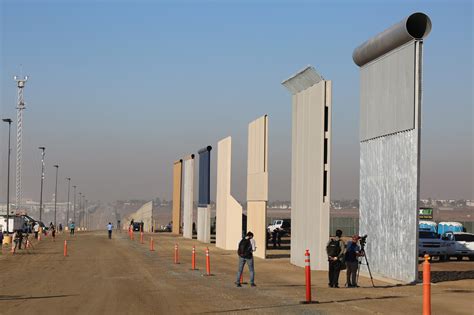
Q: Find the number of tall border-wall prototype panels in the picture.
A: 7